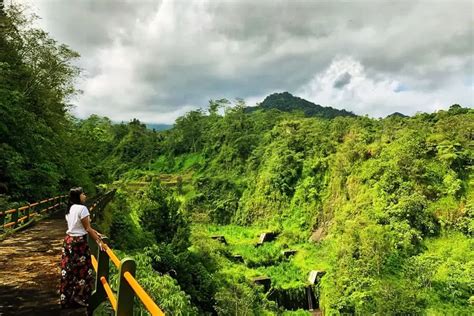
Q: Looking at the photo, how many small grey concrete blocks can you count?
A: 6